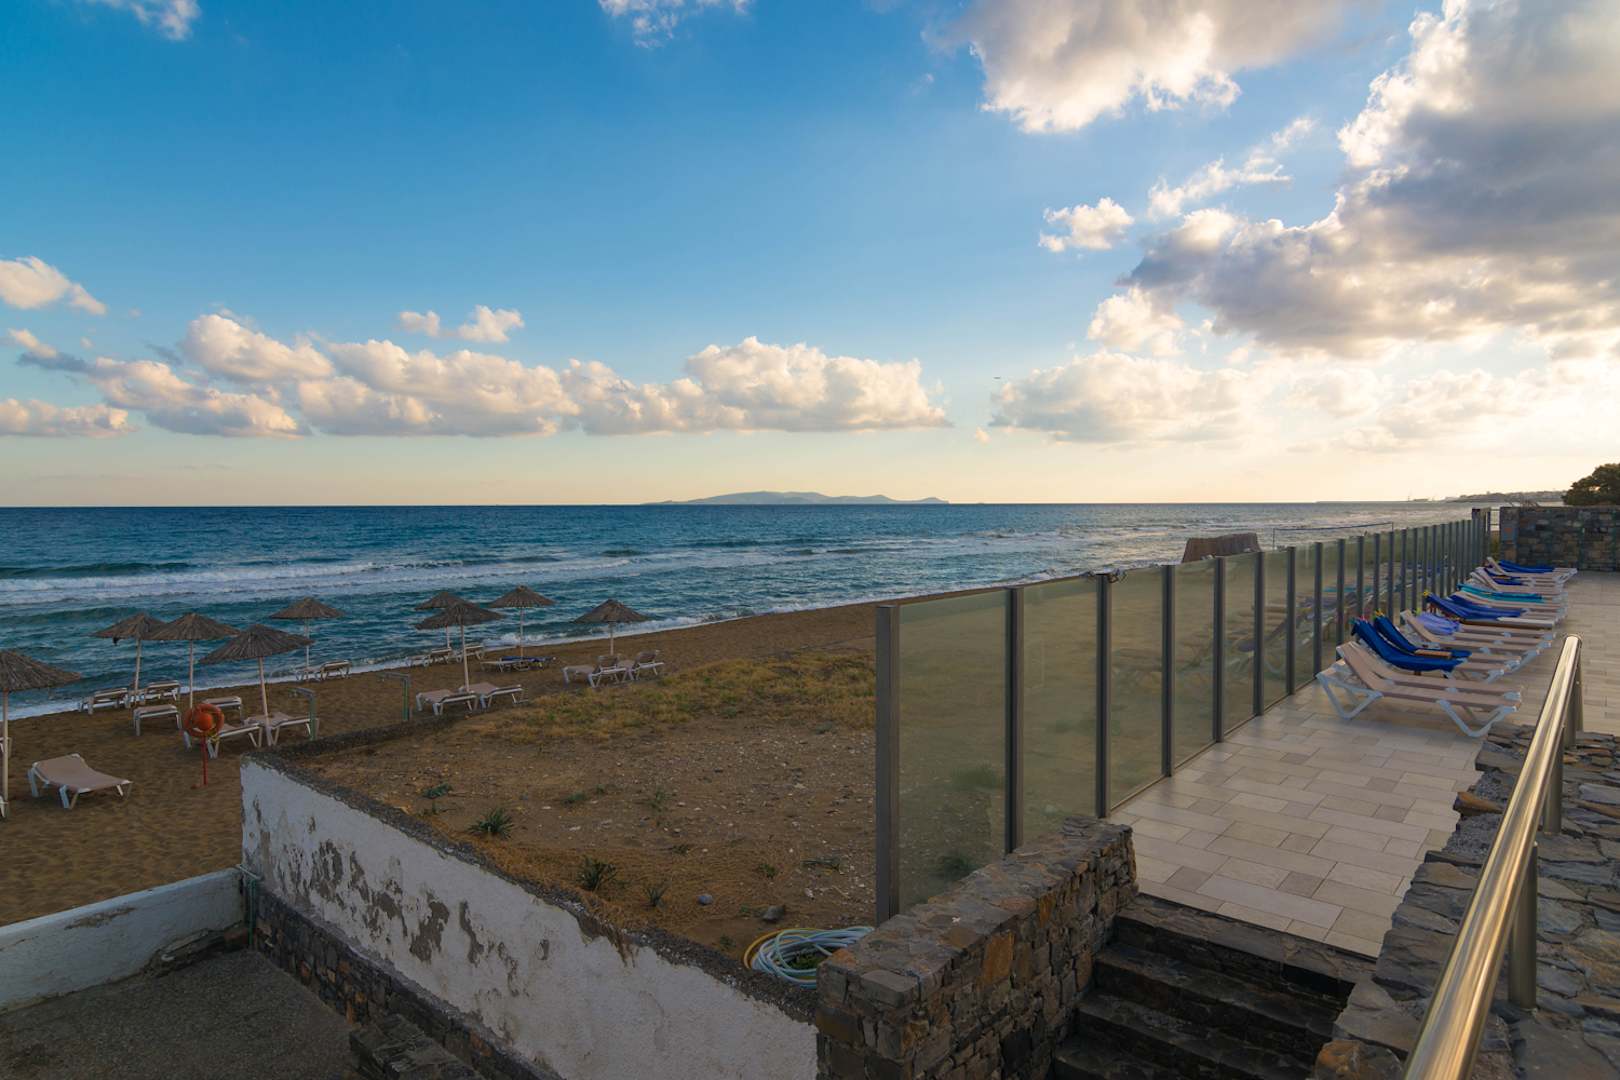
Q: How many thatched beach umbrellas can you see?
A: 9